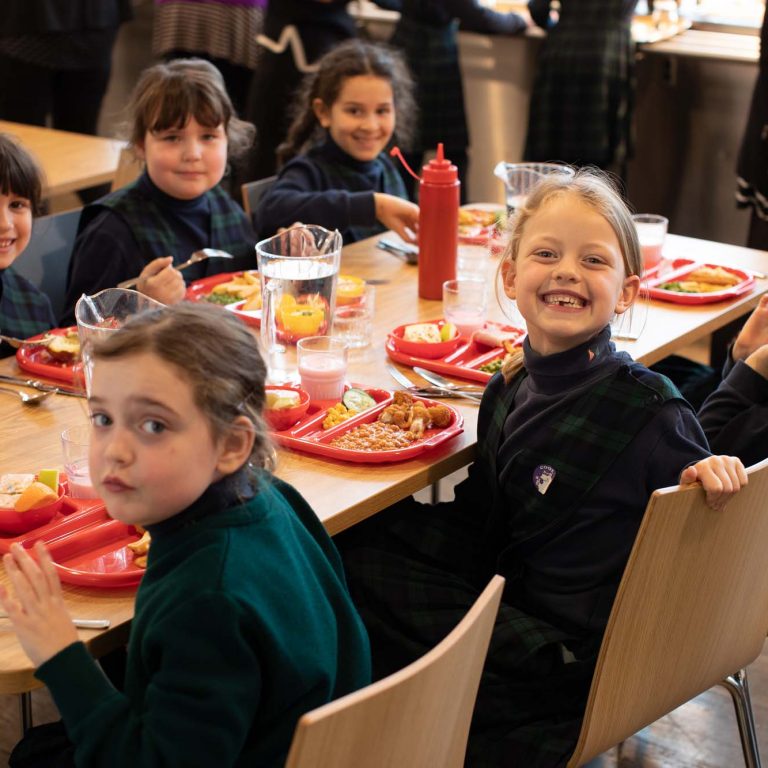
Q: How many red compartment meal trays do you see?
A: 7